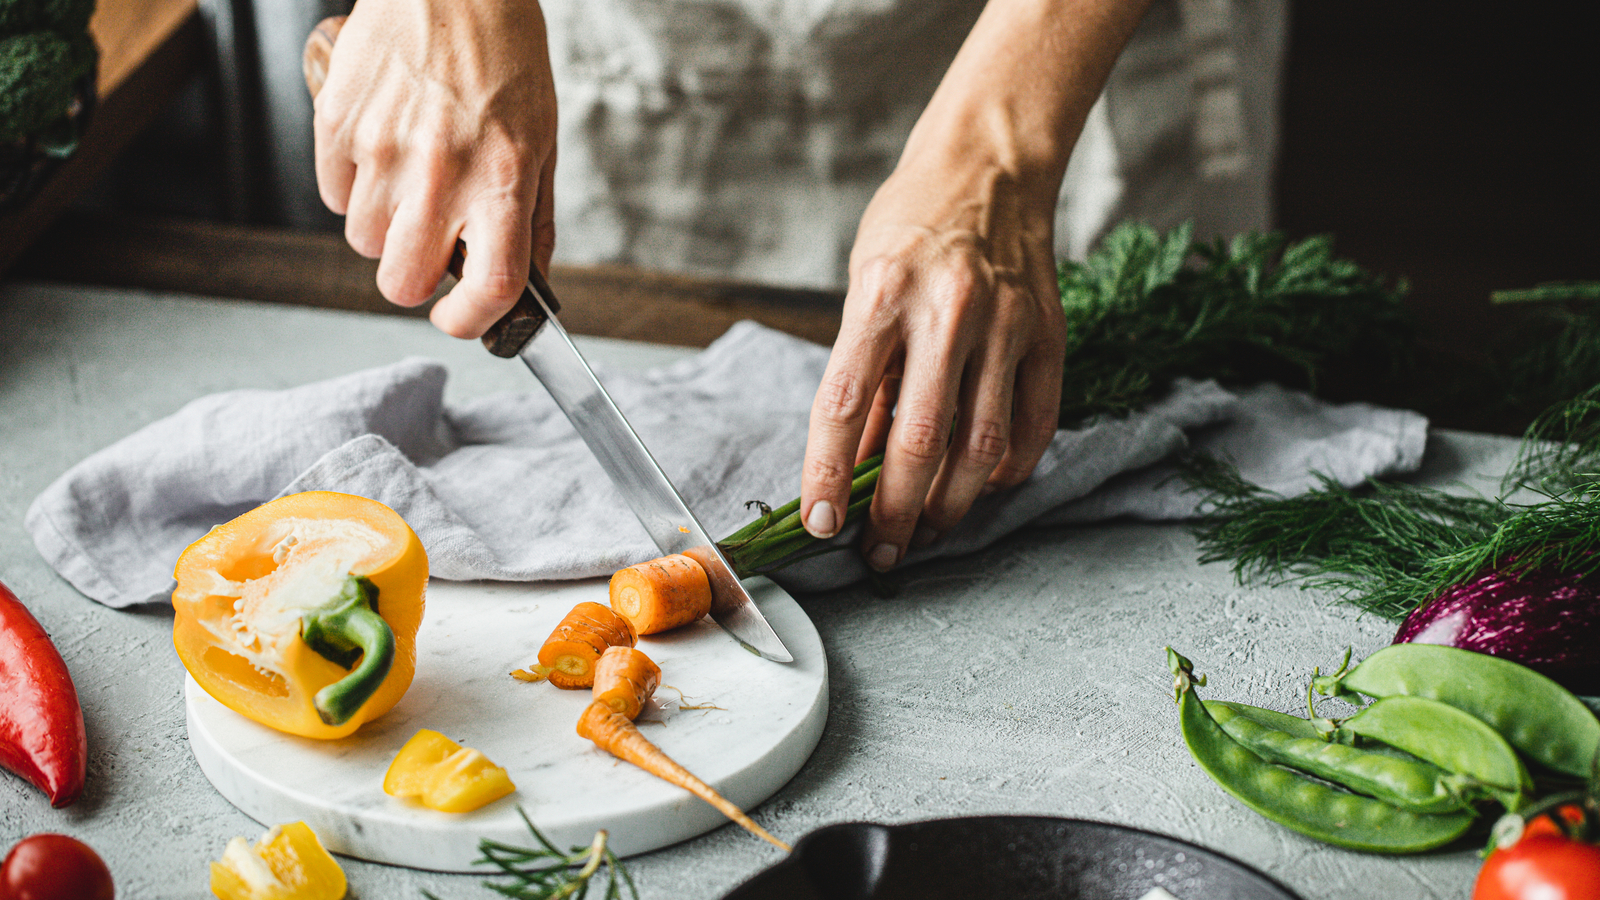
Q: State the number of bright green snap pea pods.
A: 4